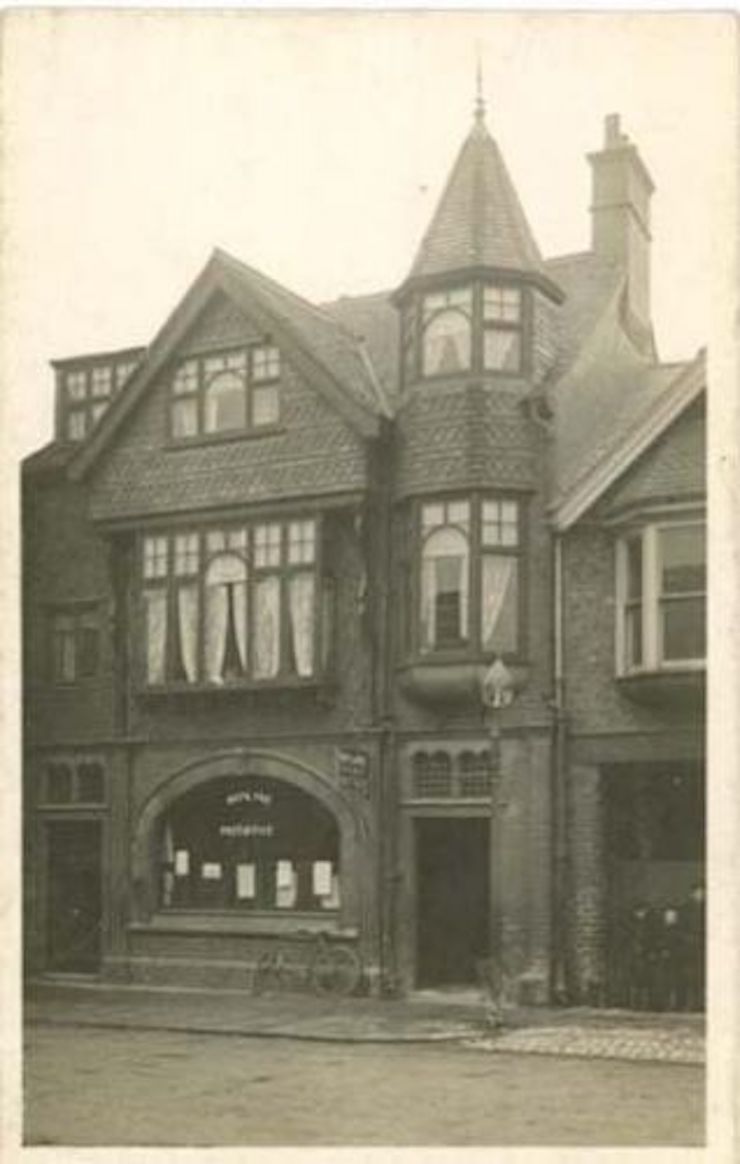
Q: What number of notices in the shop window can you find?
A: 5